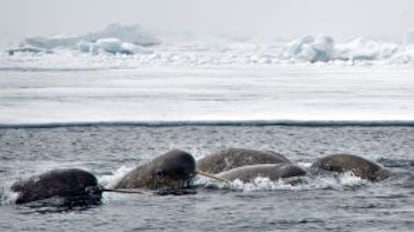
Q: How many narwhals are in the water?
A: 5